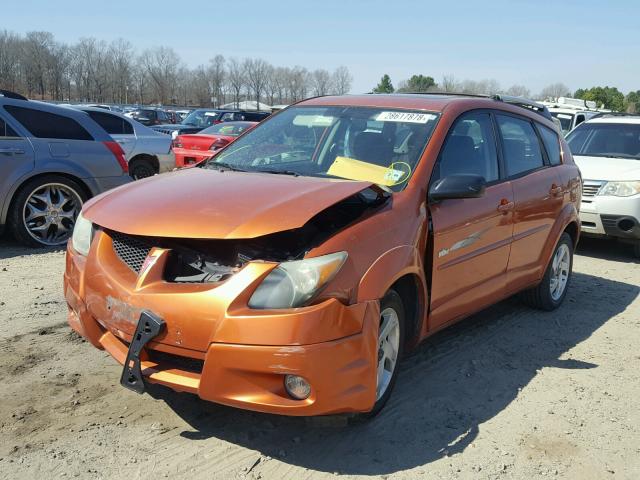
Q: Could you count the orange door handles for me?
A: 2